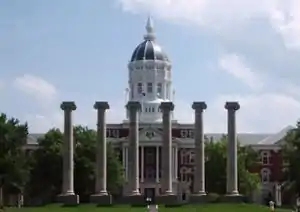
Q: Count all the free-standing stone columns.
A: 6